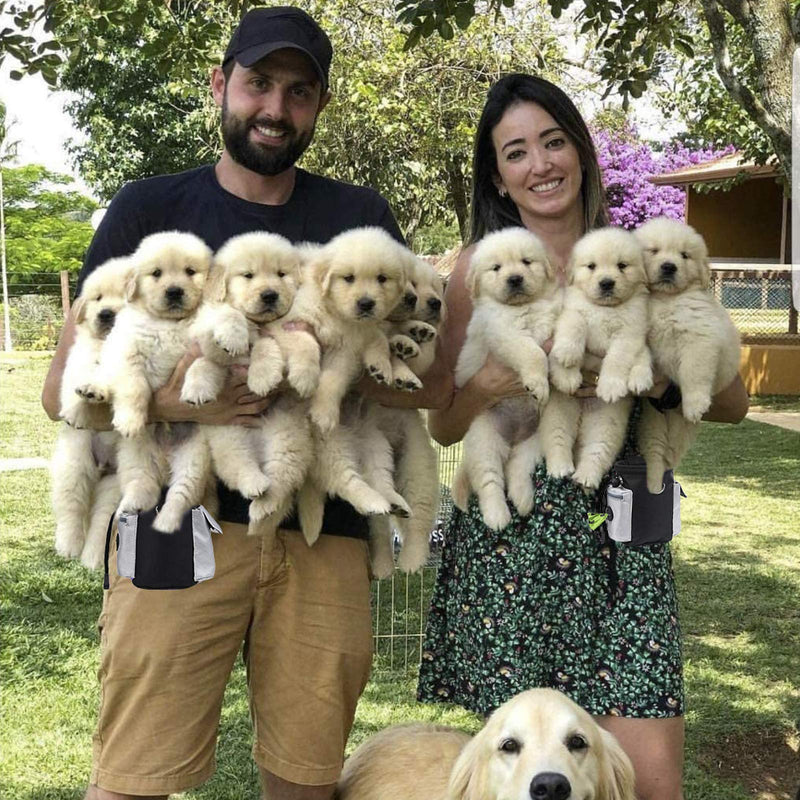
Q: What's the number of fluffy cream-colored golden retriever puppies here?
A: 9